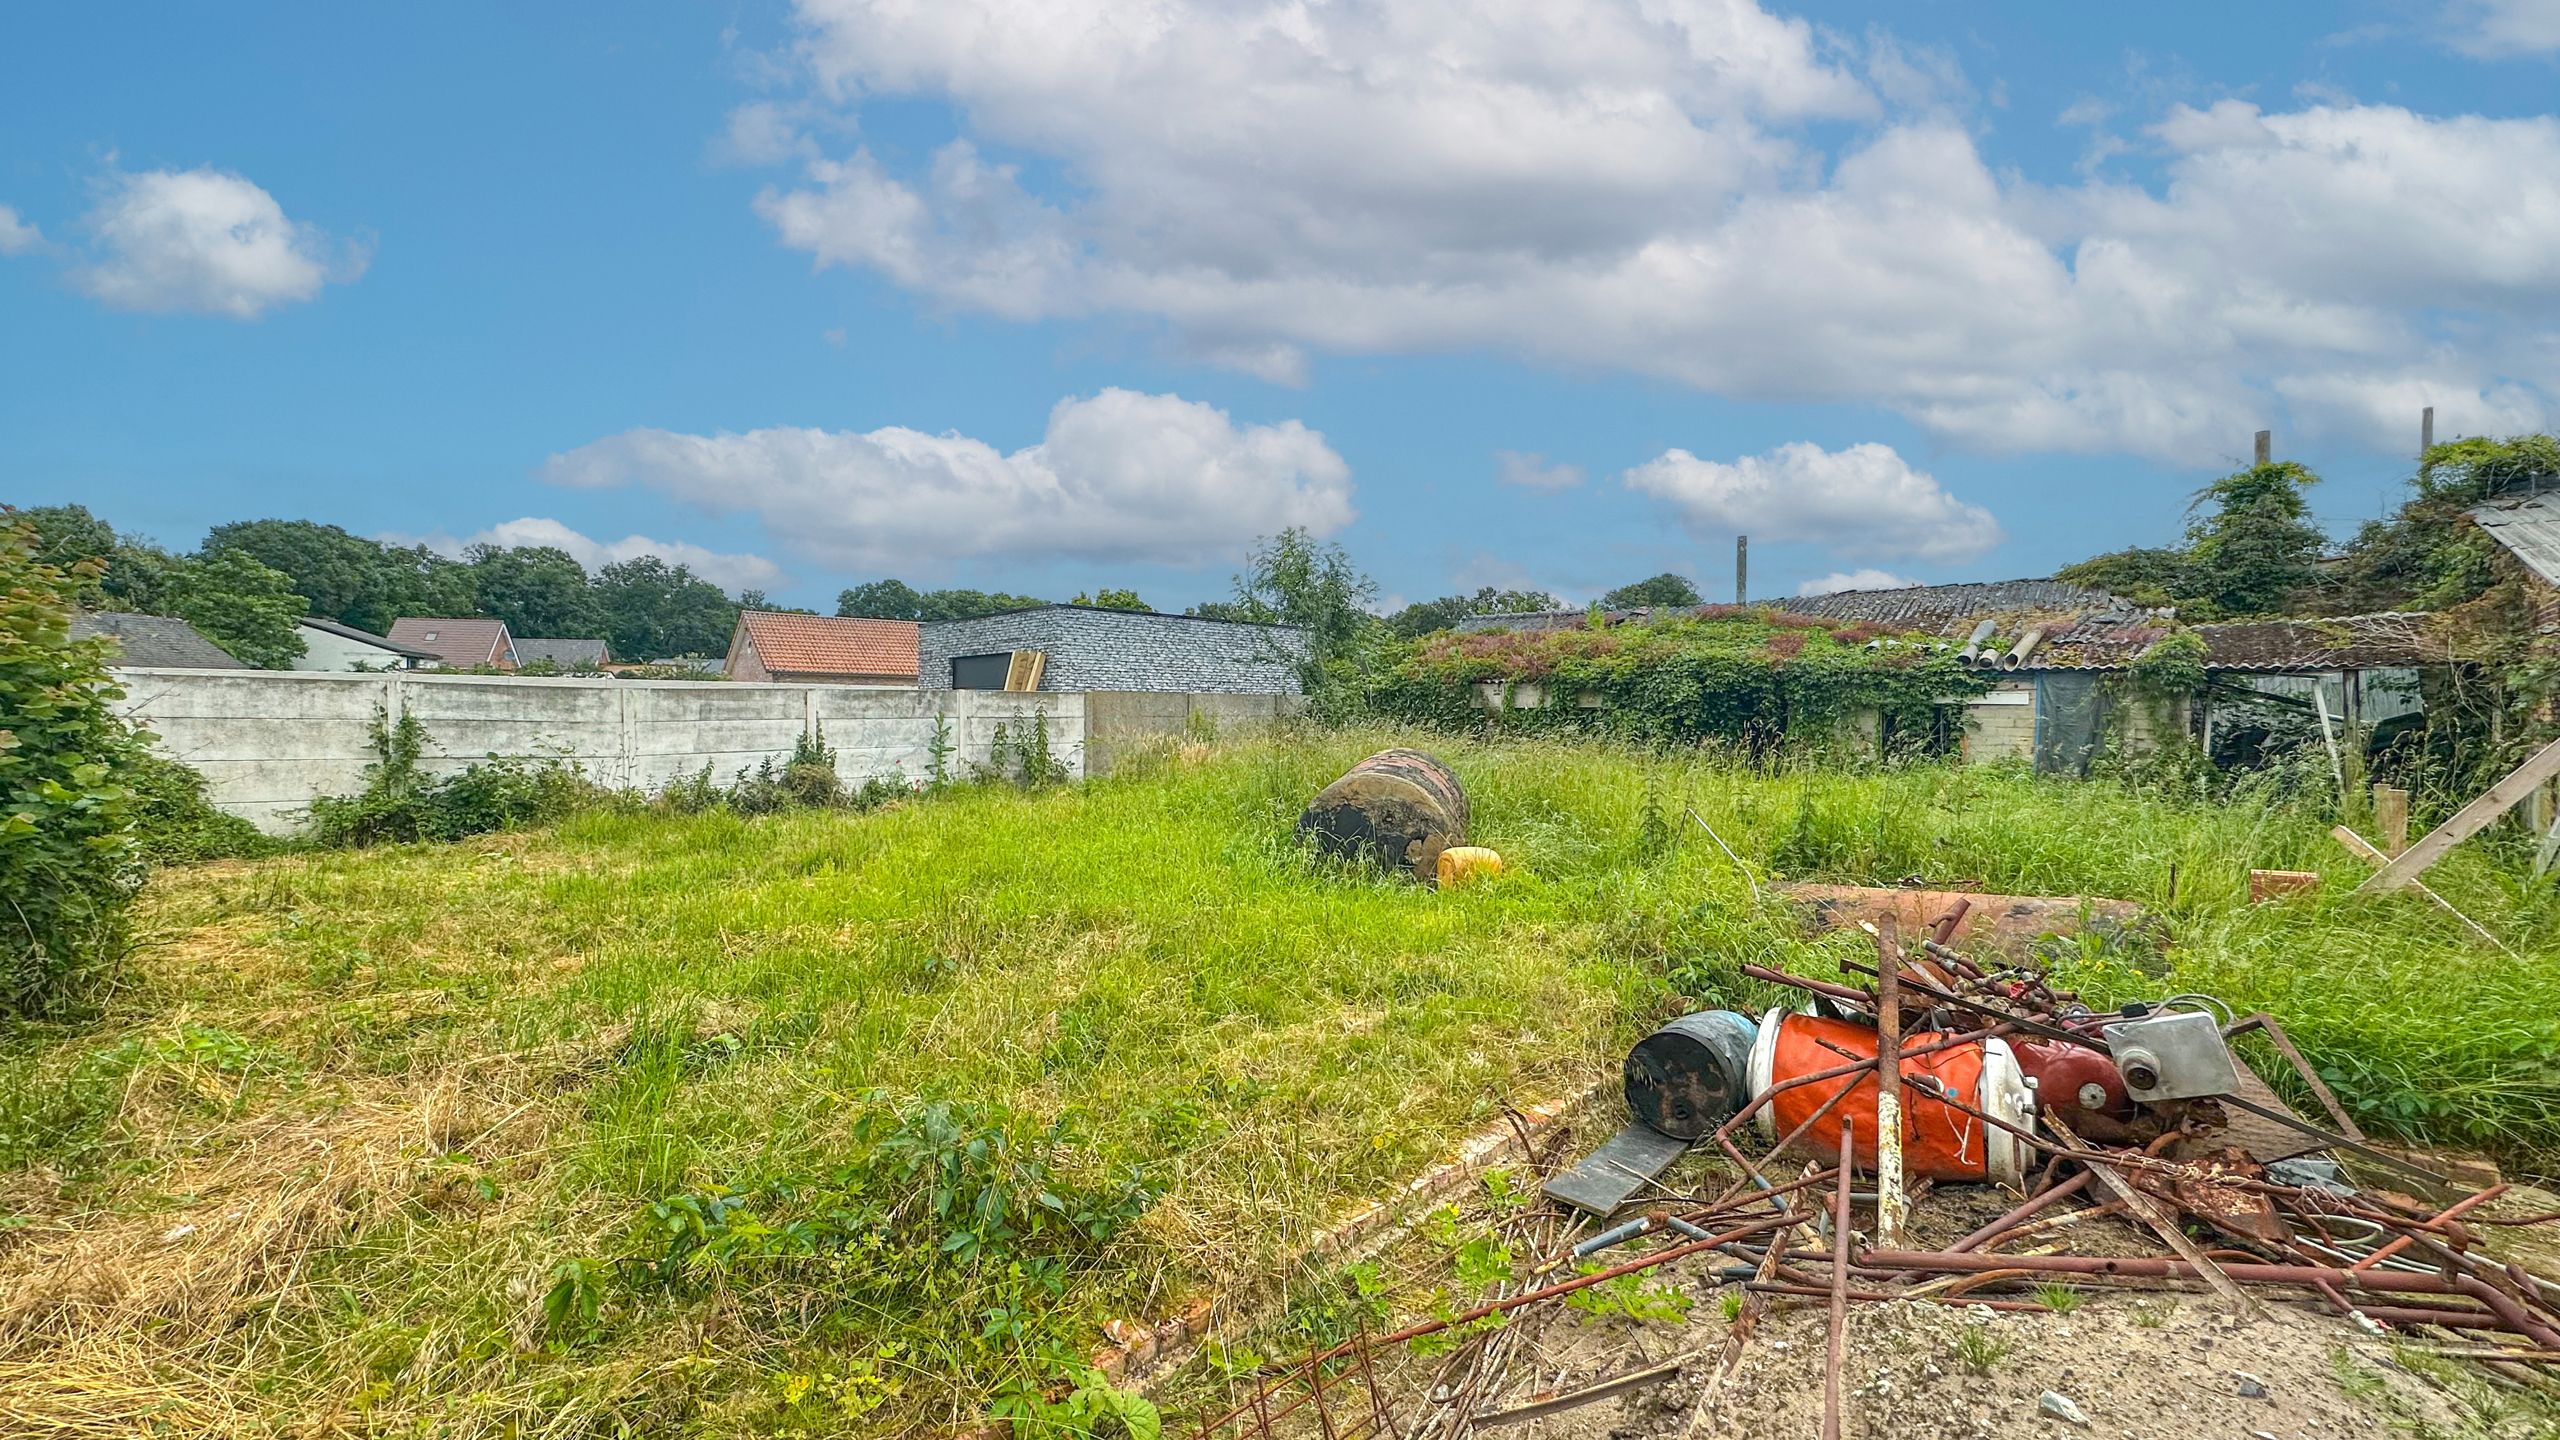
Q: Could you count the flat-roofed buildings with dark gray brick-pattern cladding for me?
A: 1